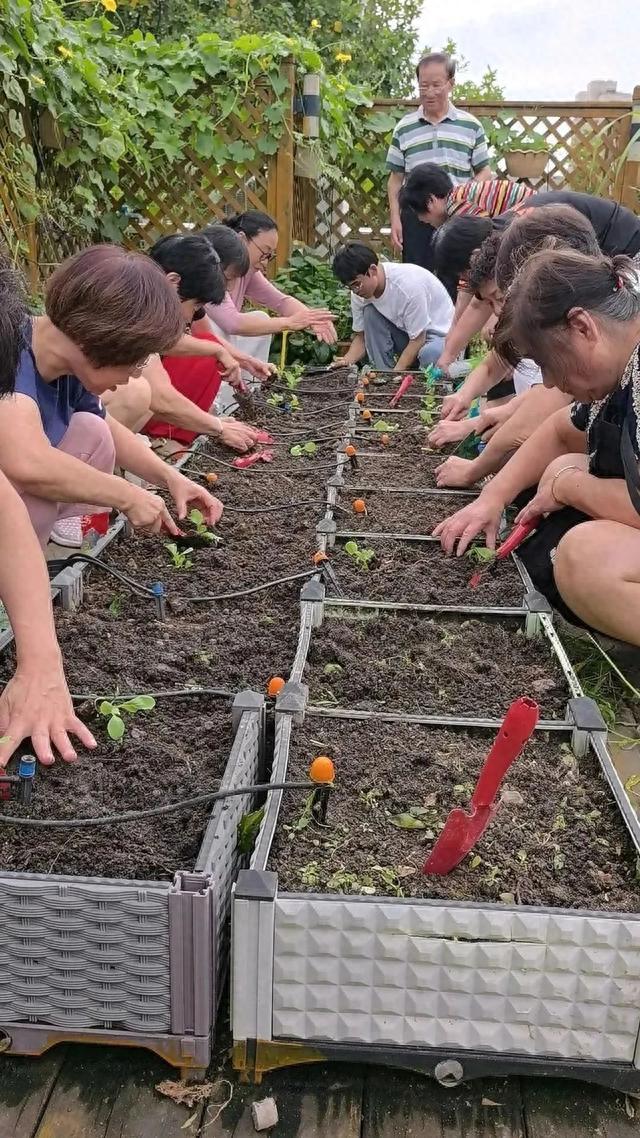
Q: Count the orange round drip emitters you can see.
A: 11